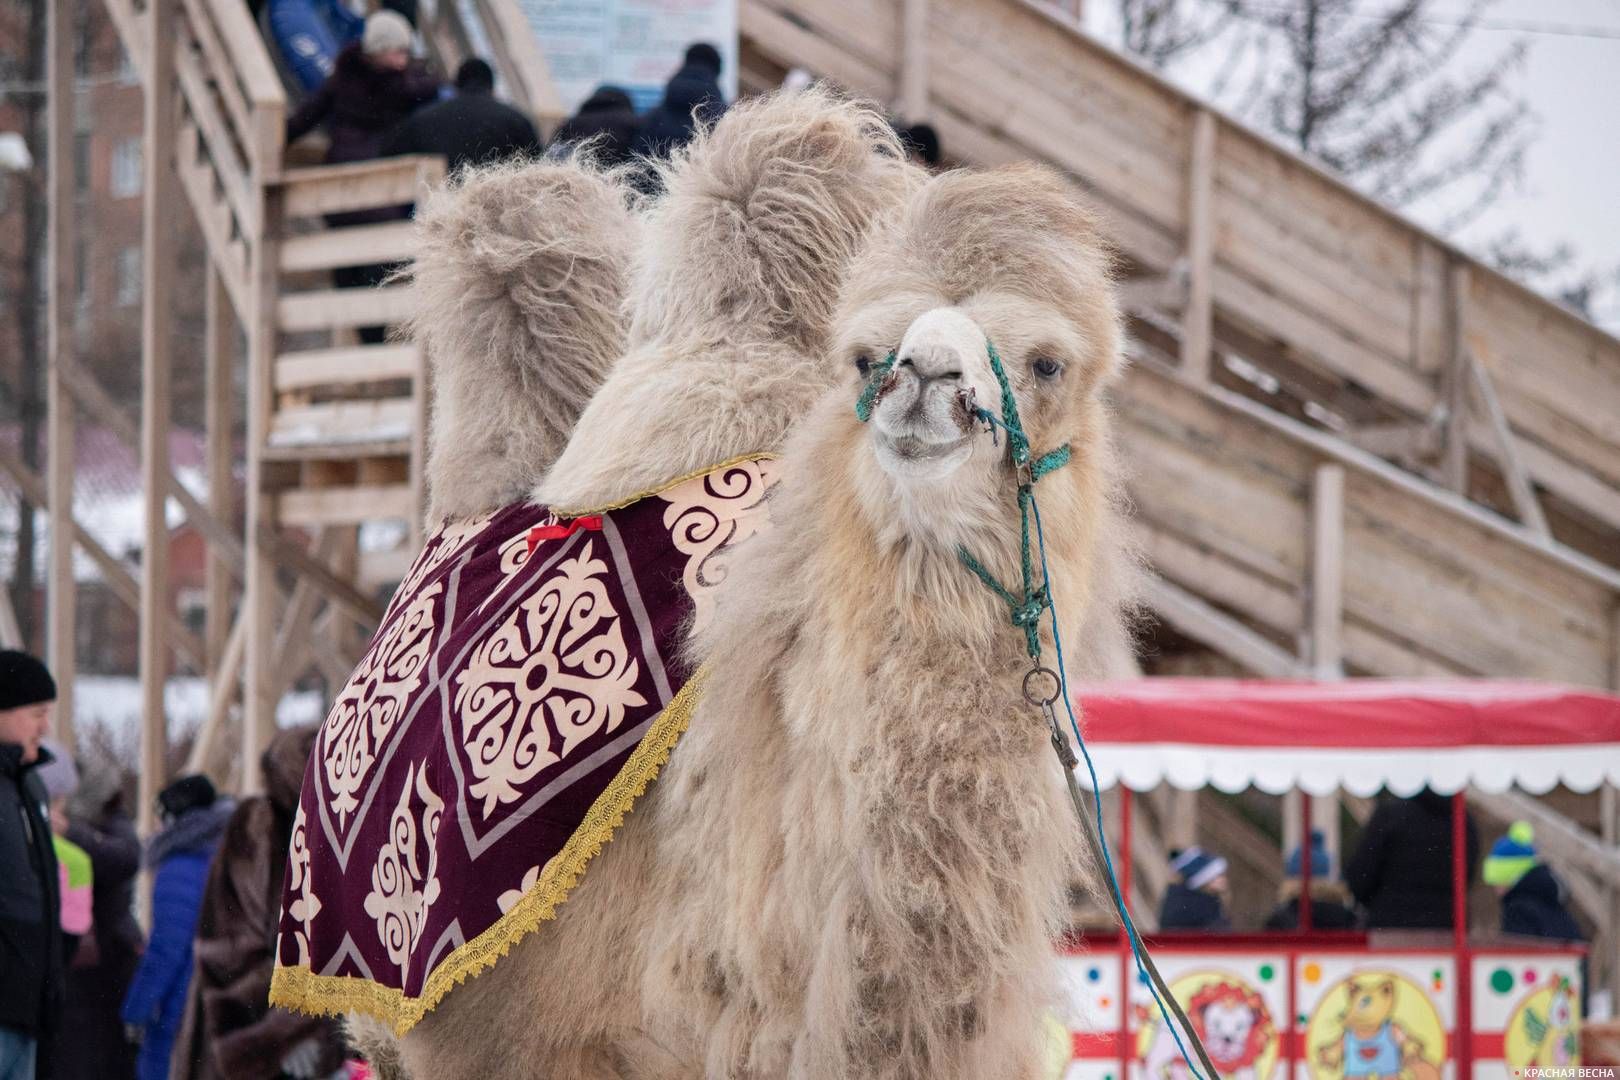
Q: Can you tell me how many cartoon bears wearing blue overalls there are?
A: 1